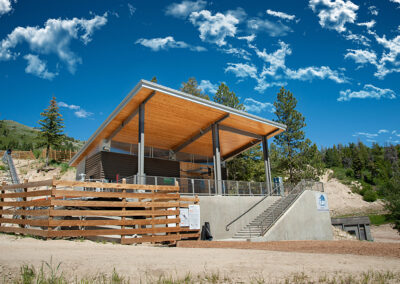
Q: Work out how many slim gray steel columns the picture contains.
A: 3